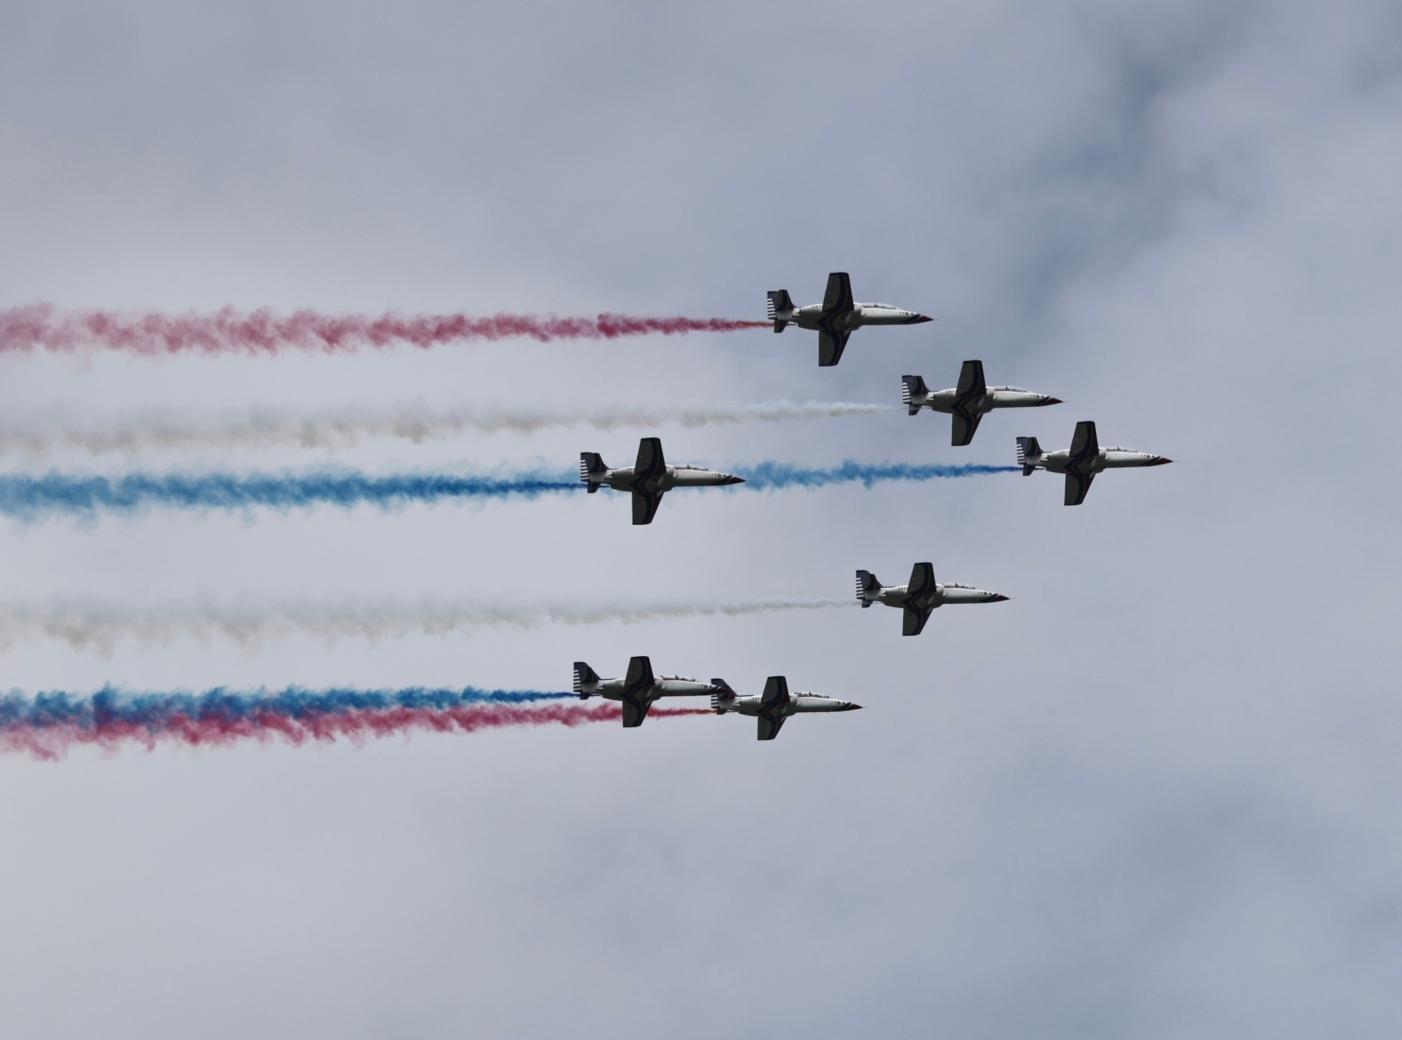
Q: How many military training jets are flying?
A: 7